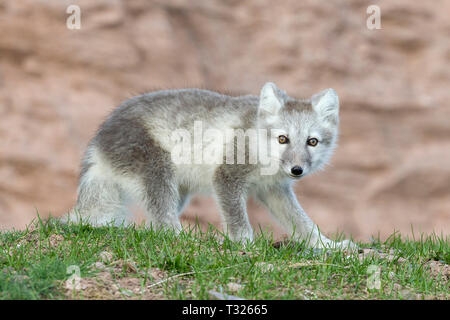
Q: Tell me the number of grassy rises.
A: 1